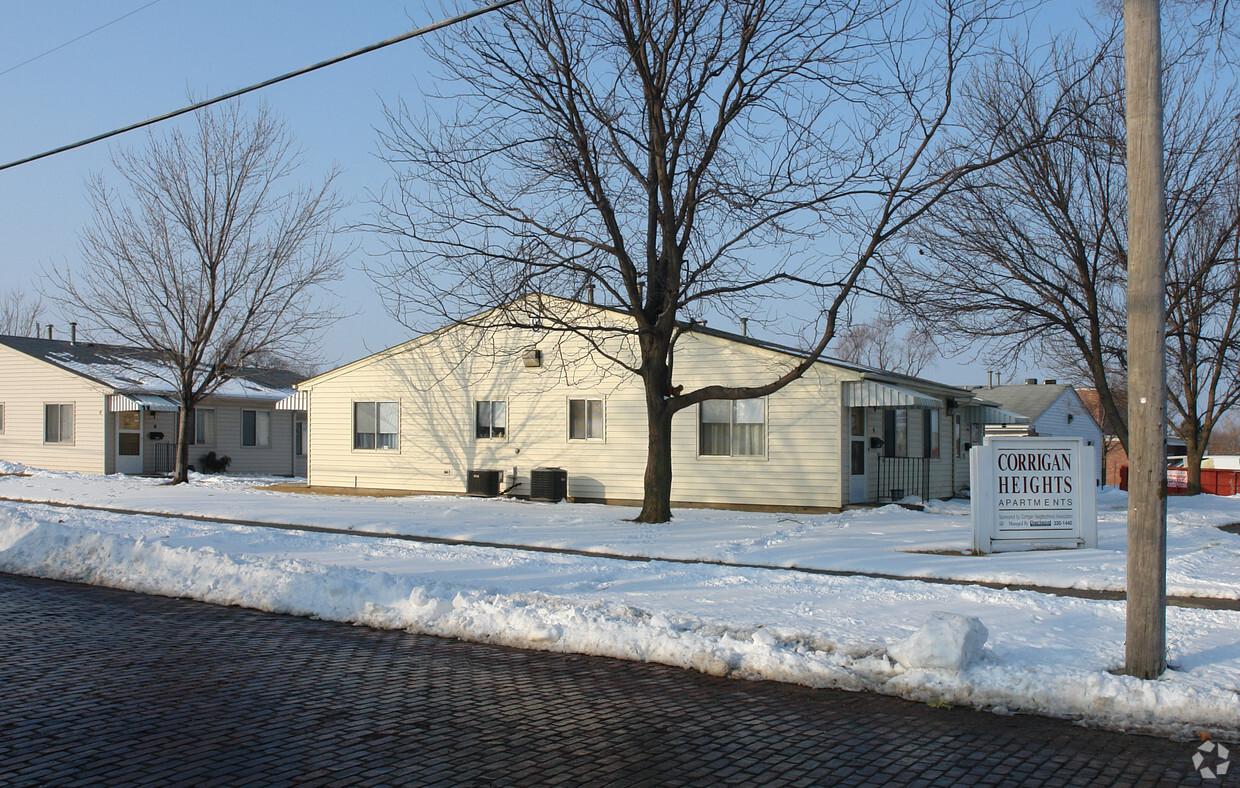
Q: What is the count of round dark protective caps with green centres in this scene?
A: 0